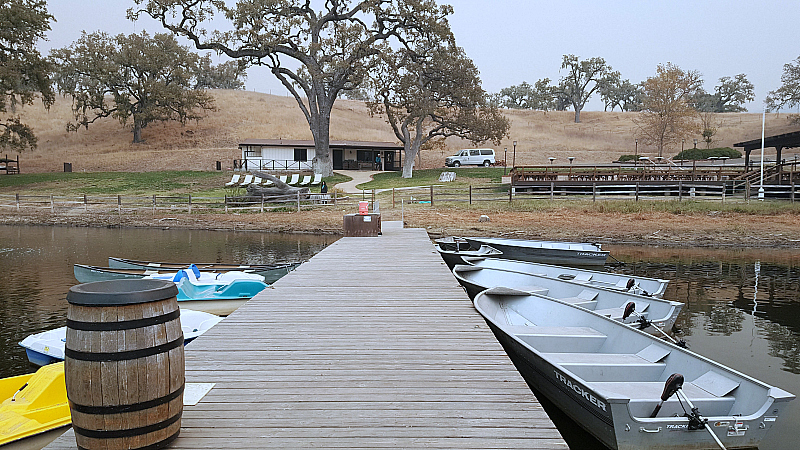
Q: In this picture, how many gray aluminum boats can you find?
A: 5